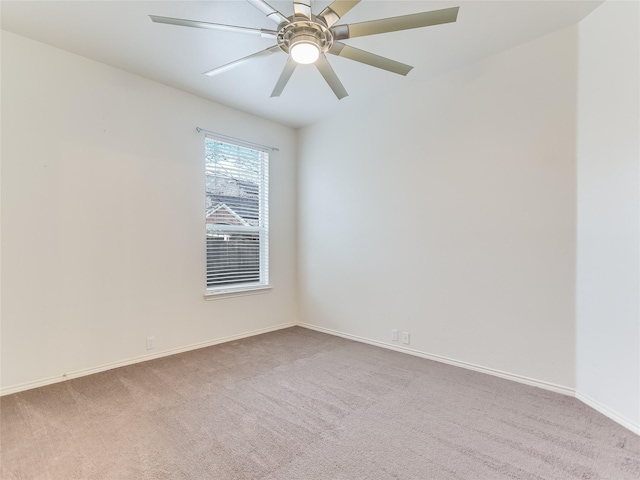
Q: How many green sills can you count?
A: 0